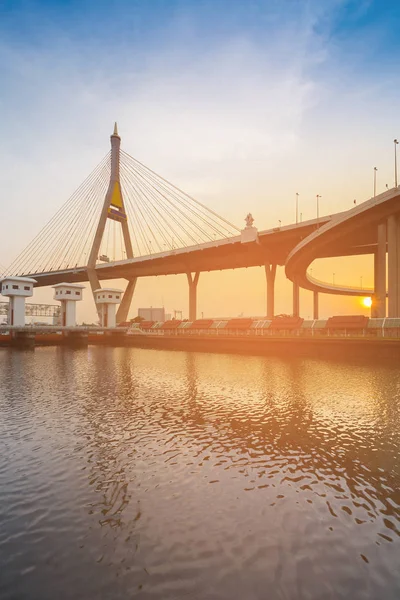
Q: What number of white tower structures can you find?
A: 3